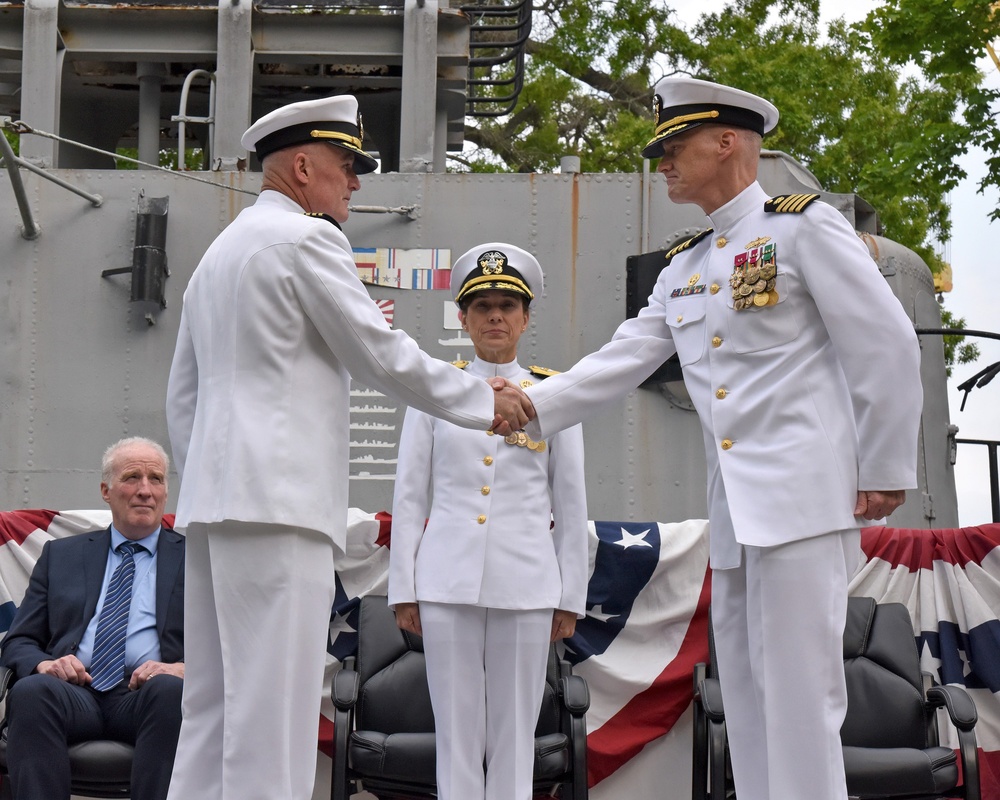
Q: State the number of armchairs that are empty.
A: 2